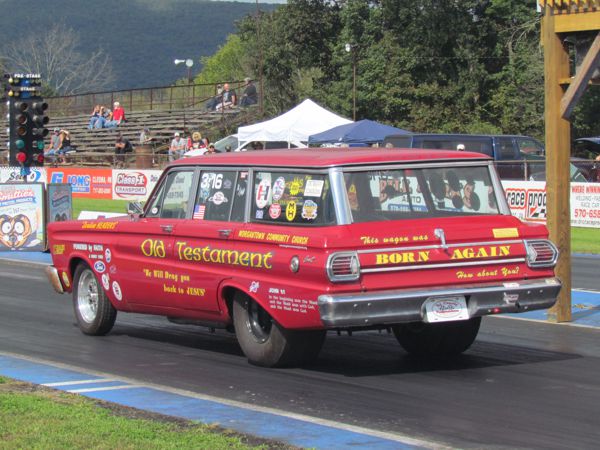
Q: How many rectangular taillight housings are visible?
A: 2